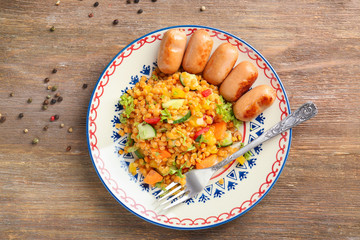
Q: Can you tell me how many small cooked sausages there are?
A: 5